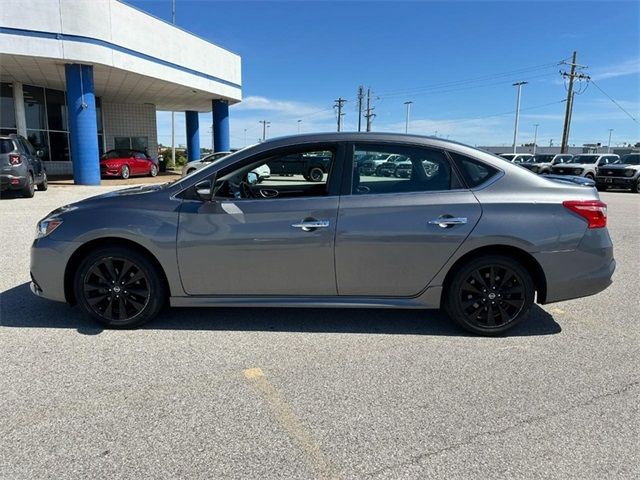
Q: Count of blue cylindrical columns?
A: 3